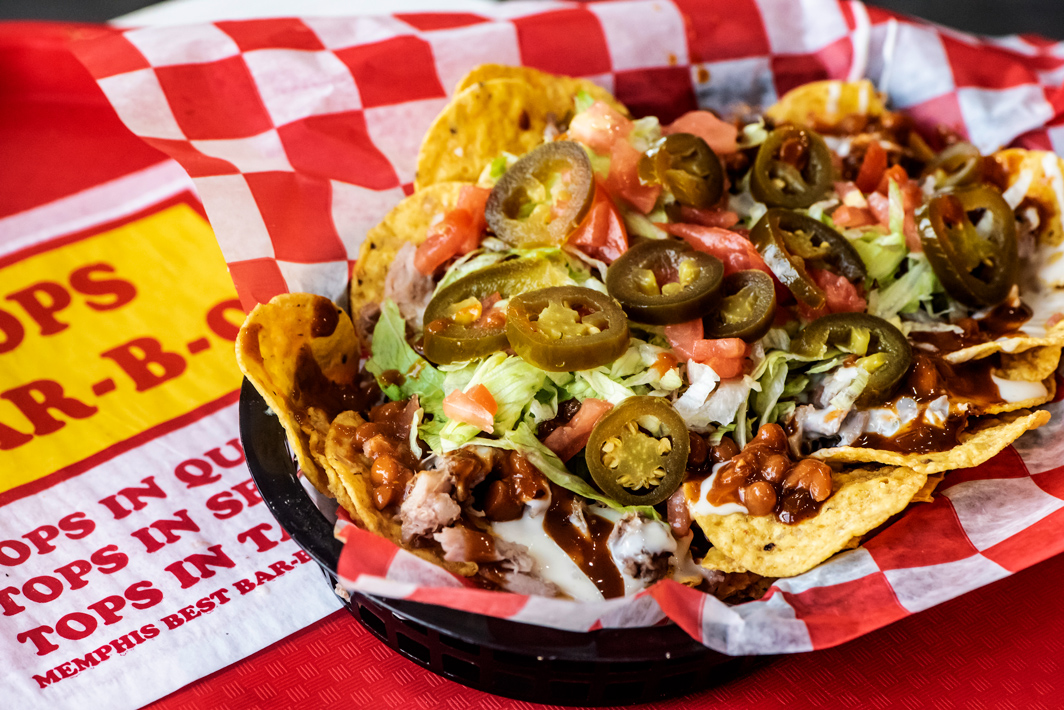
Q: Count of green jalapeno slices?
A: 12